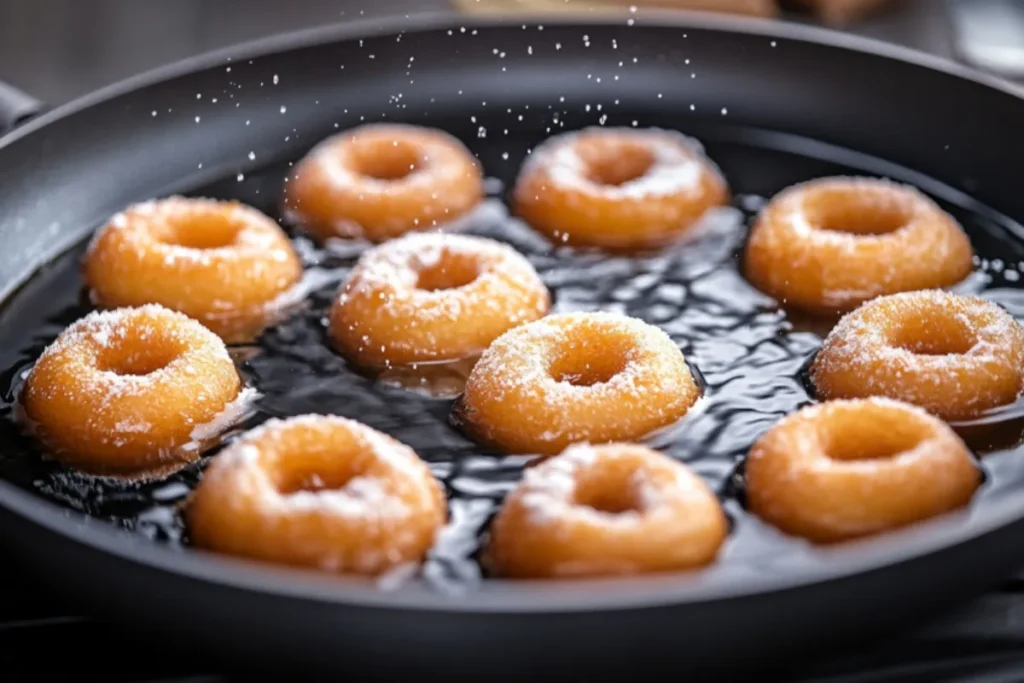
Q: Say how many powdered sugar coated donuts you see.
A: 11